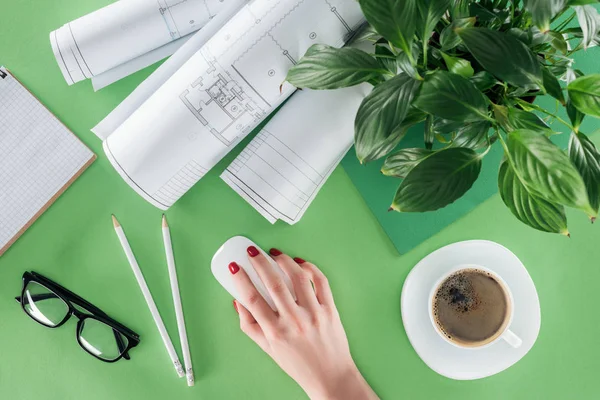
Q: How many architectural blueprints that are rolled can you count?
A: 3